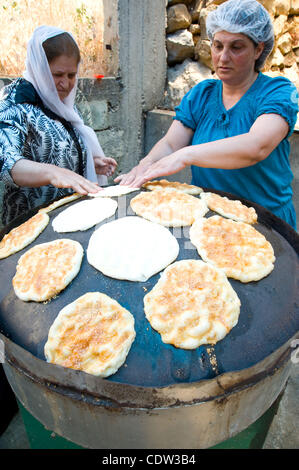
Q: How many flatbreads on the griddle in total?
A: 12